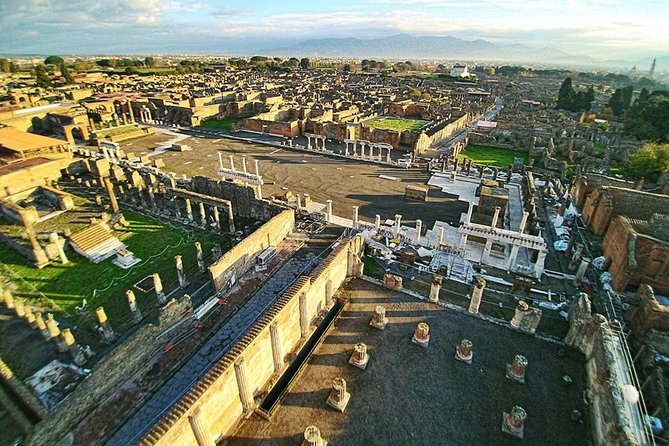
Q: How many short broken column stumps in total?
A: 8